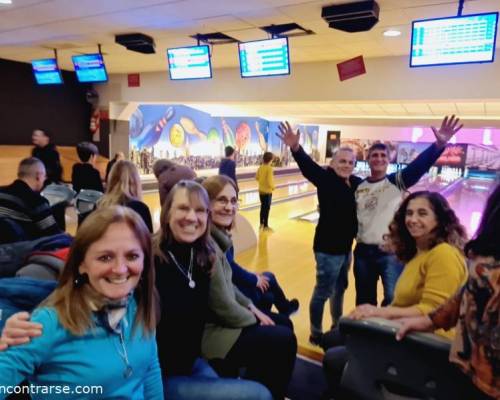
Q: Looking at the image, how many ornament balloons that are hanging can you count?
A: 0